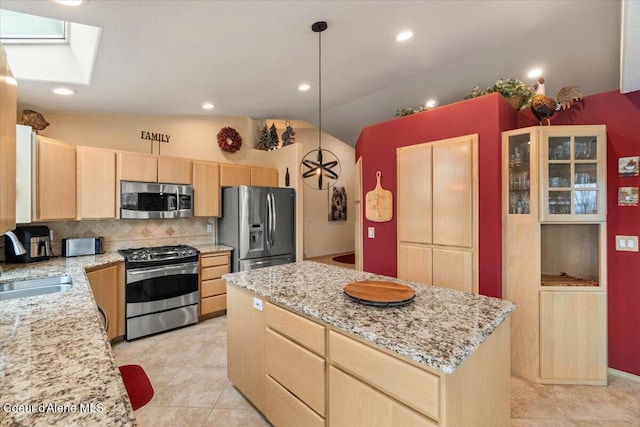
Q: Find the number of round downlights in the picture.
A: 7